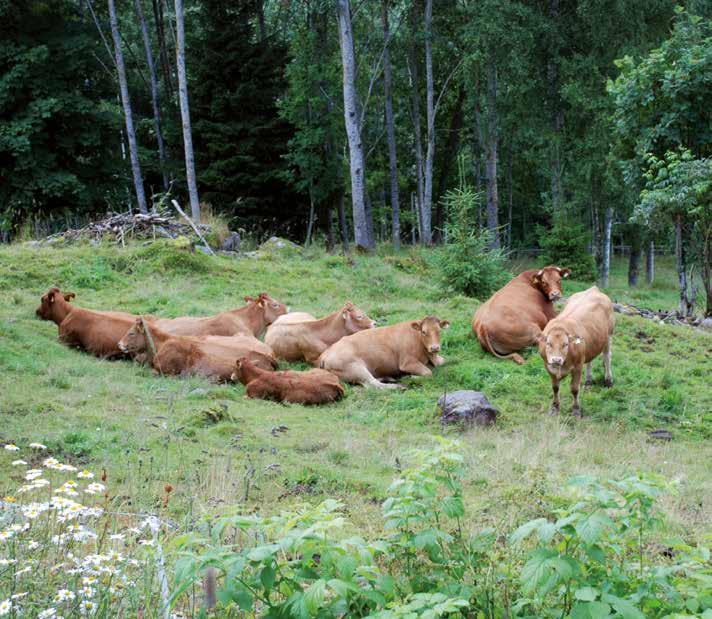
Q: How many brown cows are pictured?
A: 8